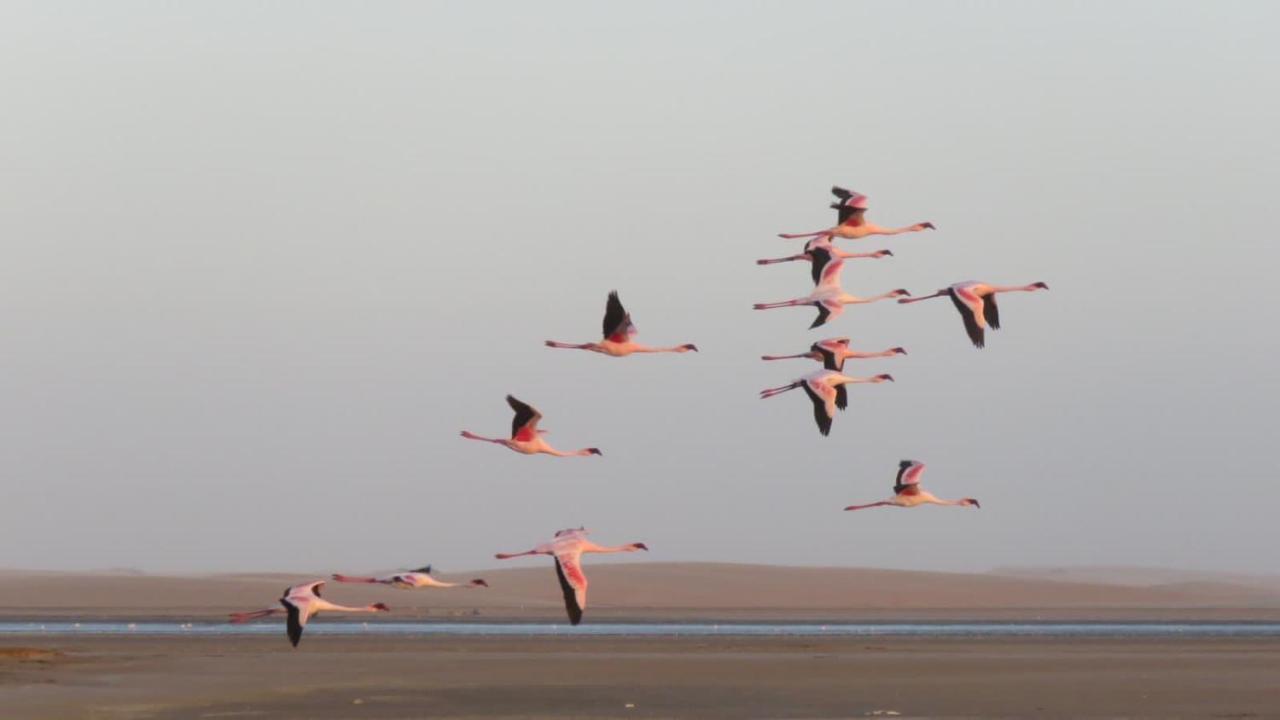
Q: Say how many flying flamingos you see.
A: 12